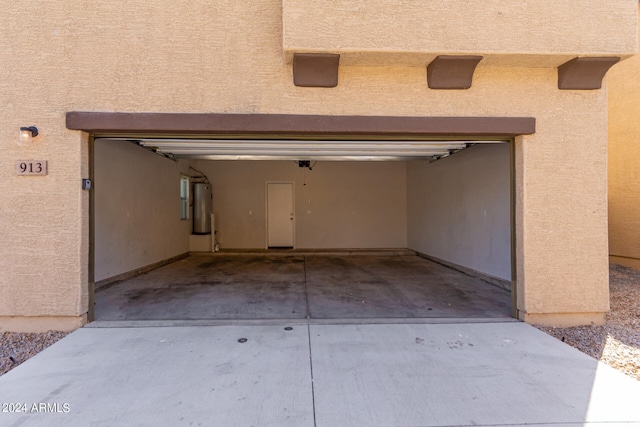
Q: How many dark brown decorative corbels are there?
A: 3